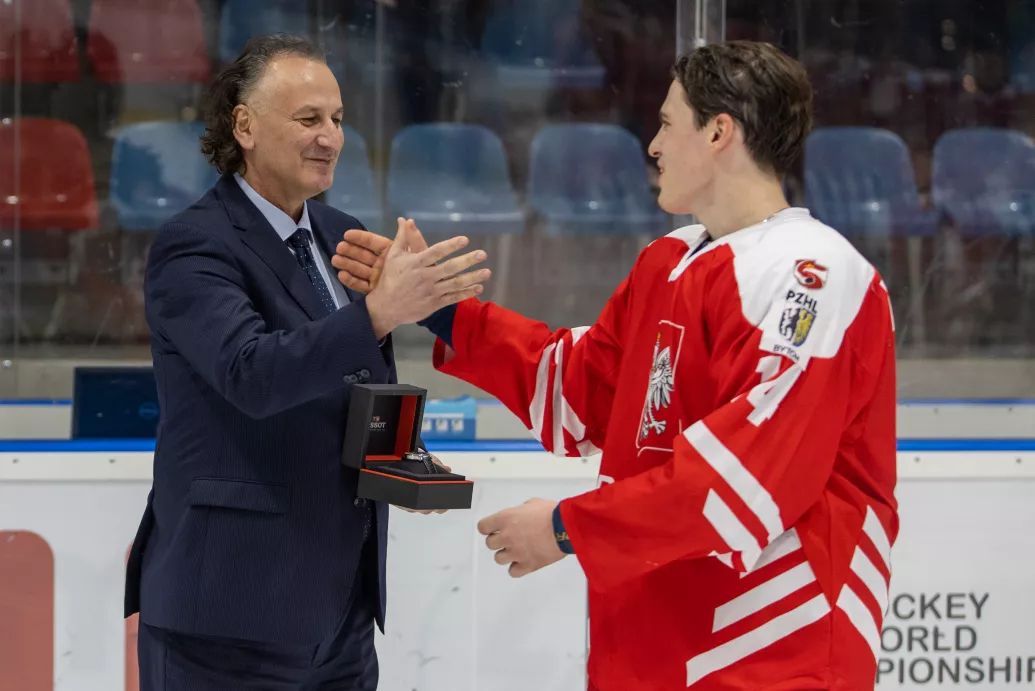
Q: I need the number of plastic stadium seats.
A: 11